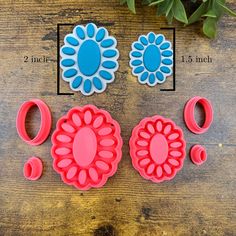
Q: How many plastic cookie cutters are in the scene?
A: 6